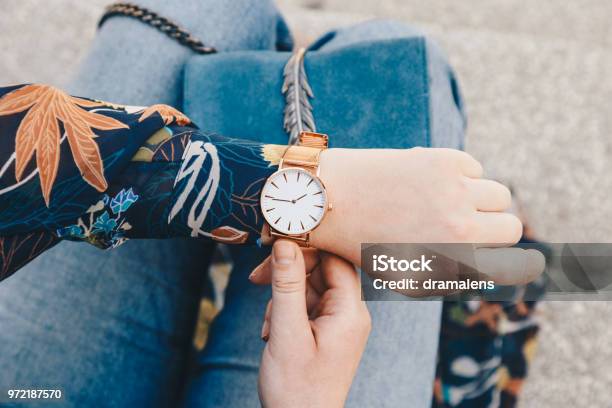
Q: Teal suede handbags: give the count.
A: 1